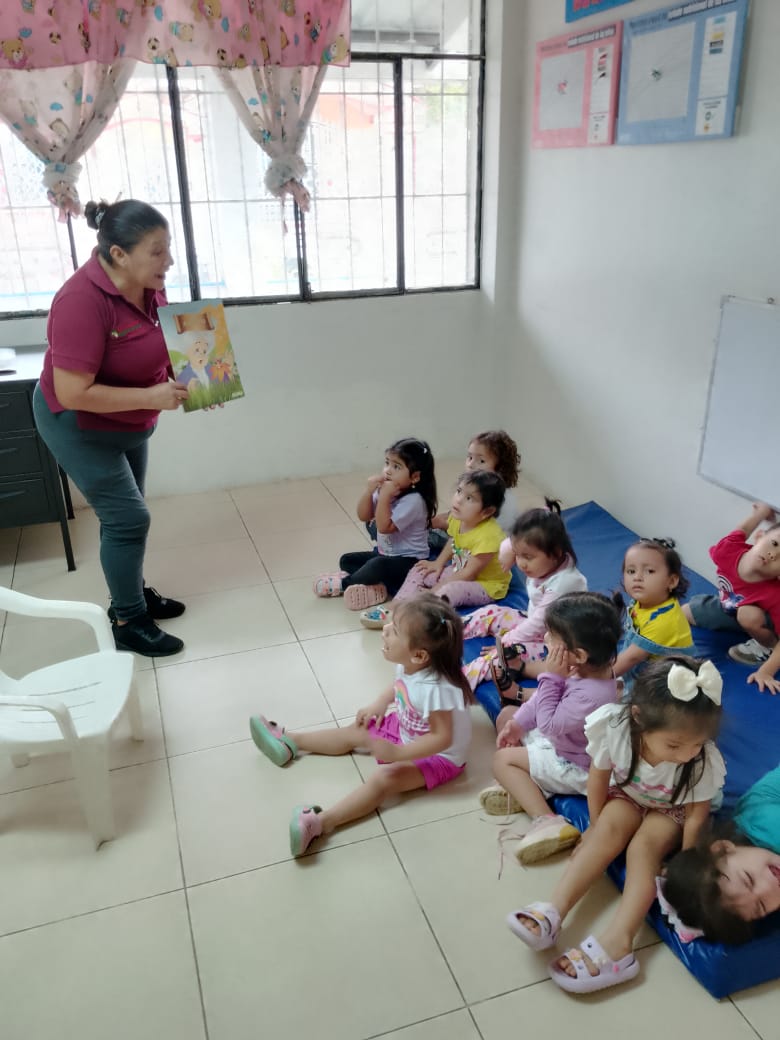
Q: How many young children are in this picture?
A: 10